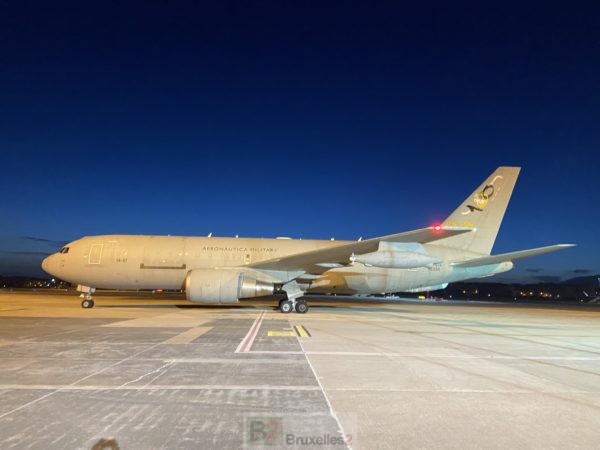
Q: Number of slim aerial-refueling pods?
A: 1